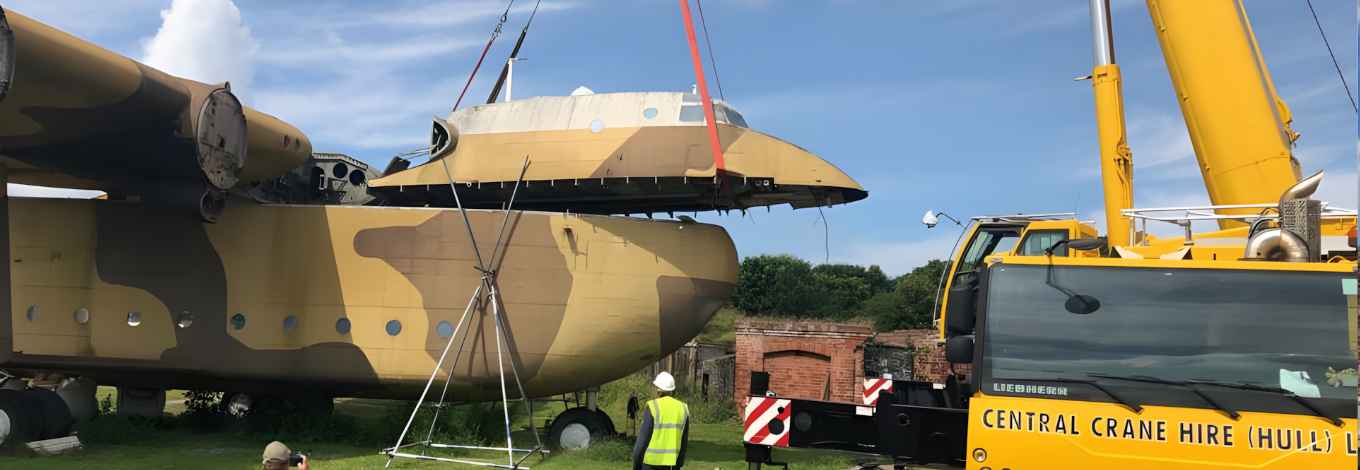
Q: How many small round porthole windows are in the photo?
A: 11